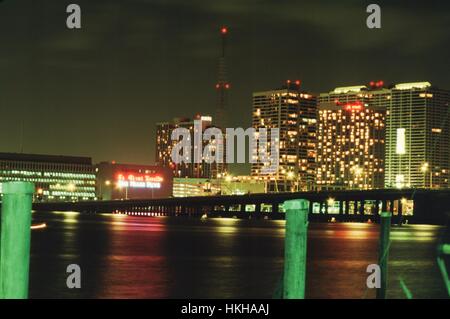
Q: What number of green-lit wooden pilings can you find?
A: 3